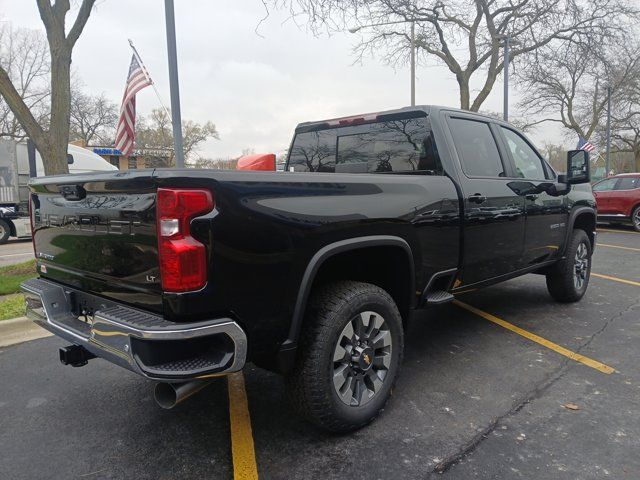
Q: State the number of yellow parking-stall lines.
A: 5